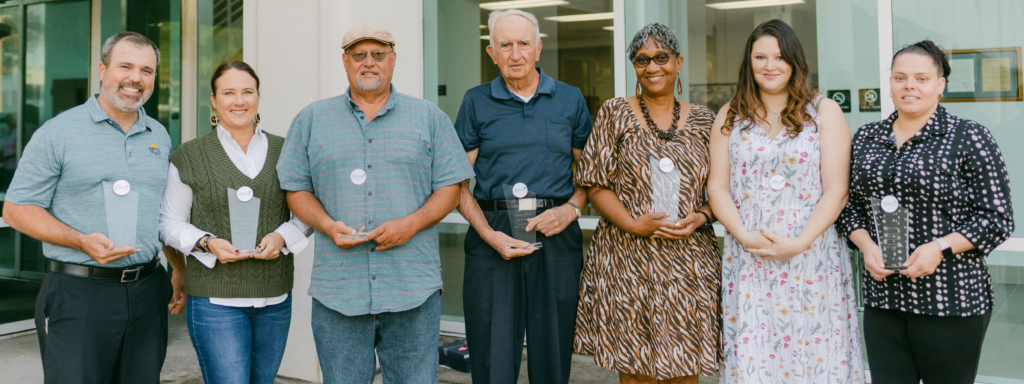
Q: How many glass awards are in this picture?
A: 7